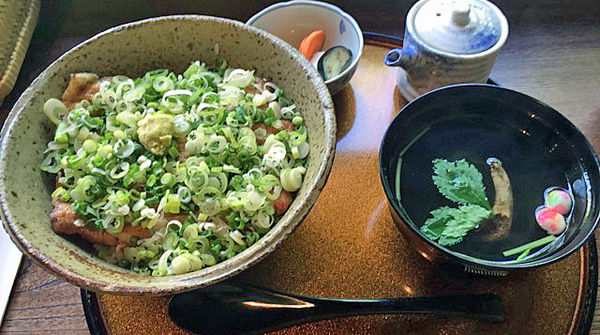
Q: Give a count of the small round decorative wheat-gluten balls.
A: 2